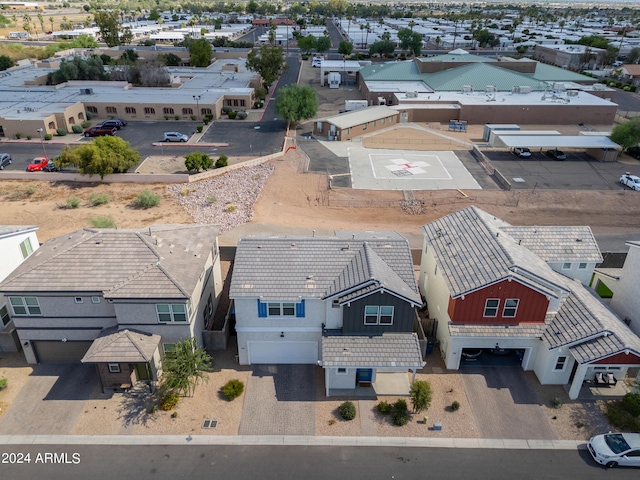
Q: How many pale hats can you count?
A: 0